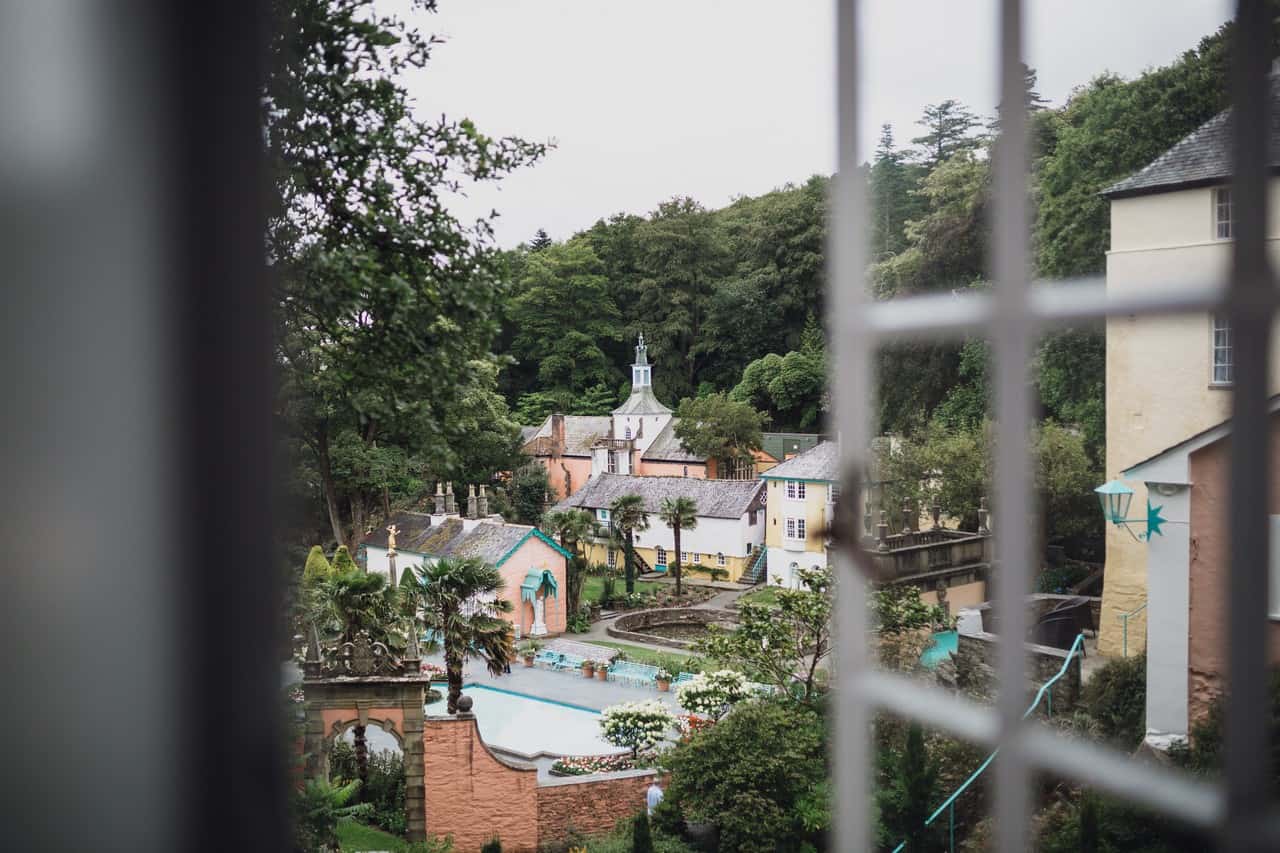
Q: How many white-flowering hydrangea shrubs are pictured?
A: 2